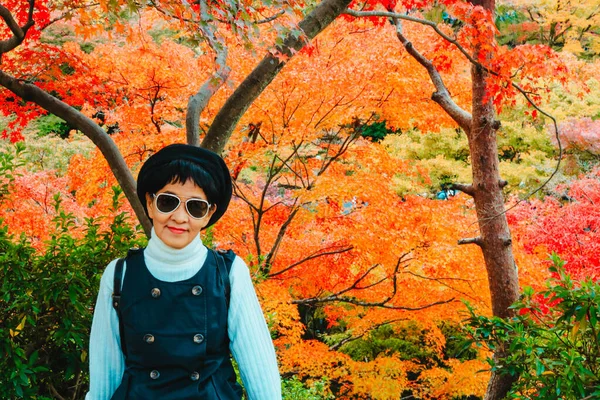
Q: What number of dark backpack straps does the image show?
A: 2